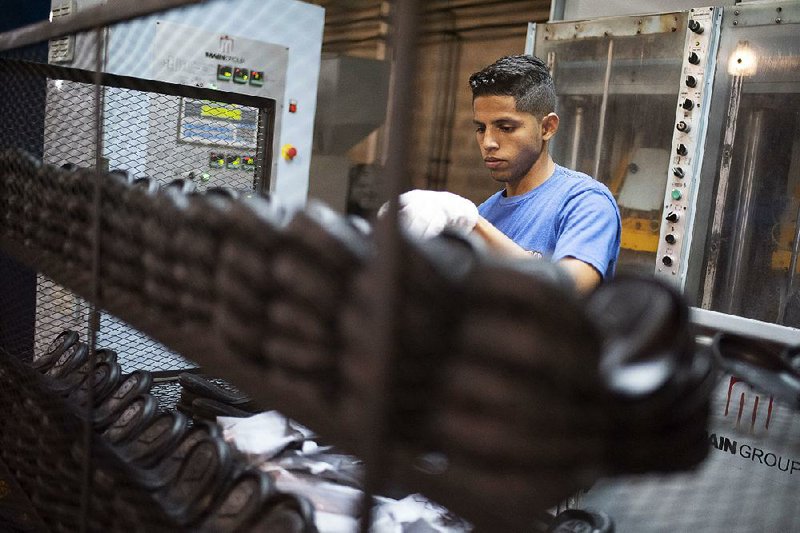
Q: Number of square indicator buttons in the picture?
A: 6